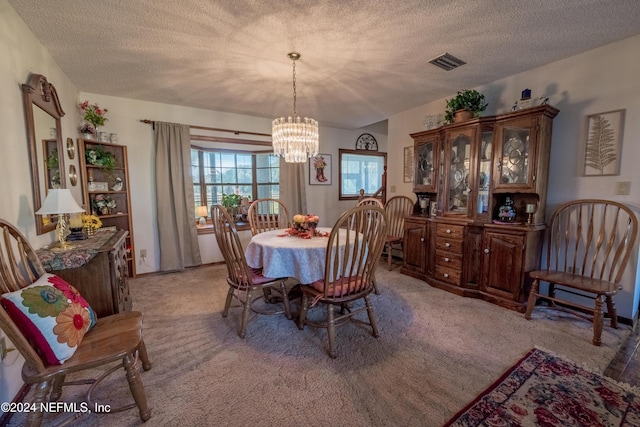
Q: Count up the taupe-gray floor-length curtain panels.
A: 2